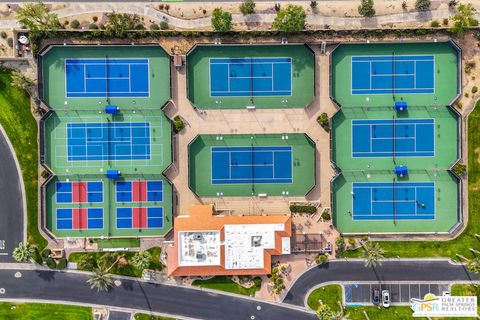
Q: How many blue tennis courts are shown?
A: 7